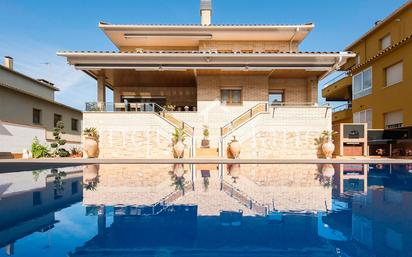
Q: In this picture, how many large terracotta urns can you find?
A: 4